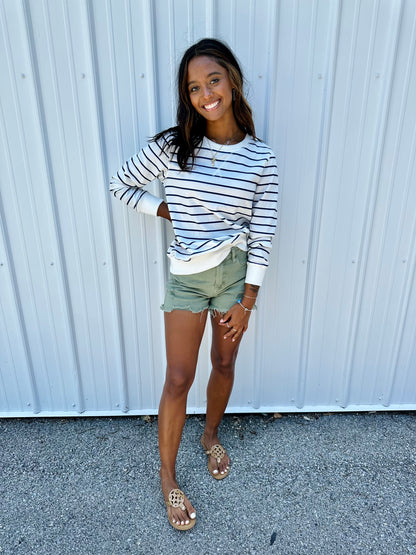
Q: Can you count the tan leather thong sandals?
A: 2